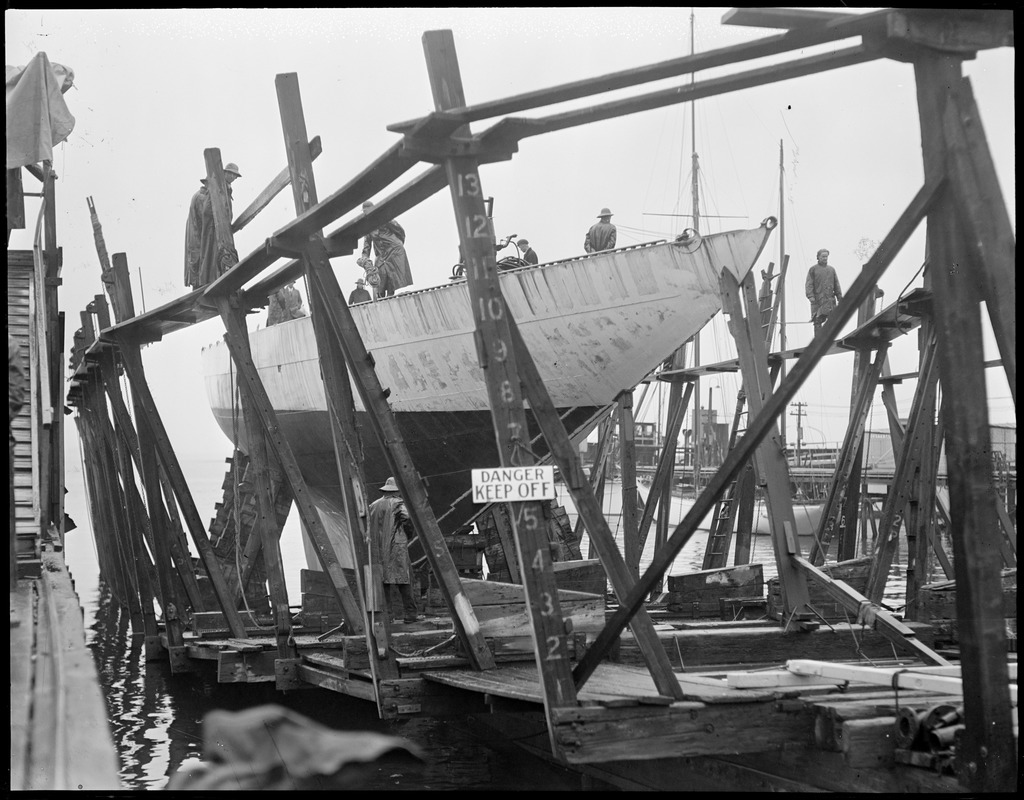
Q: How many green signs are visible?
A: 0